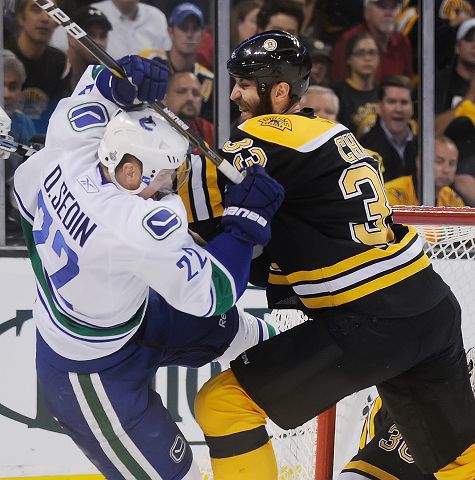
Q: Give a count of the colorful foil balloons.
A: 0